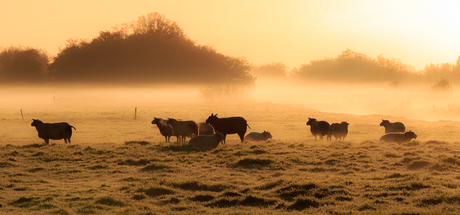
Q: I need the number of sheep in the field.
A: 11